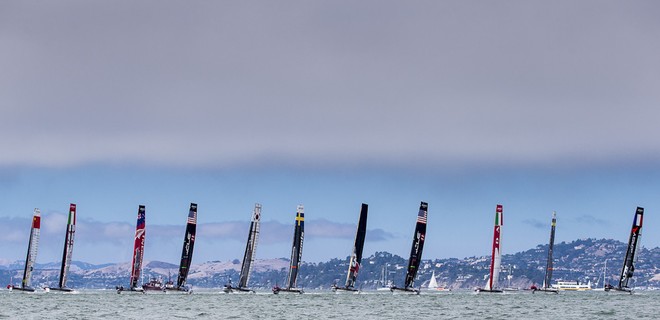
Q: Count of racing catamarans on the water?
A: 11